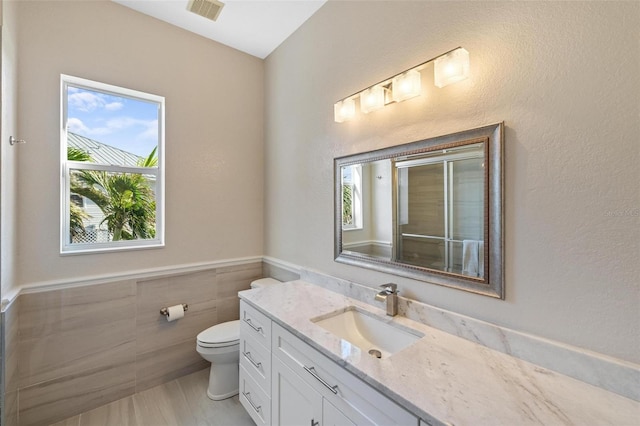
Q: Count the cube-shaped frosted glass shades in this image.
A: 4